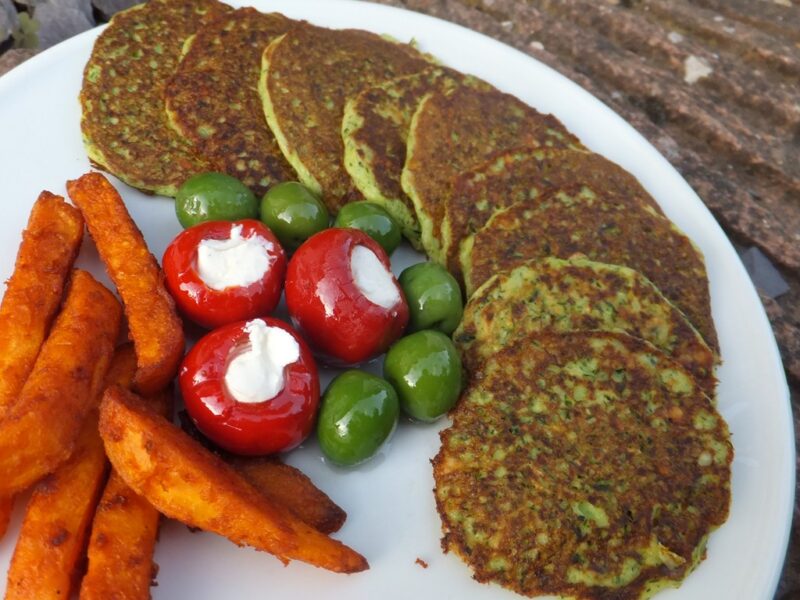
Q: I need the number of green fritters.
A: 9